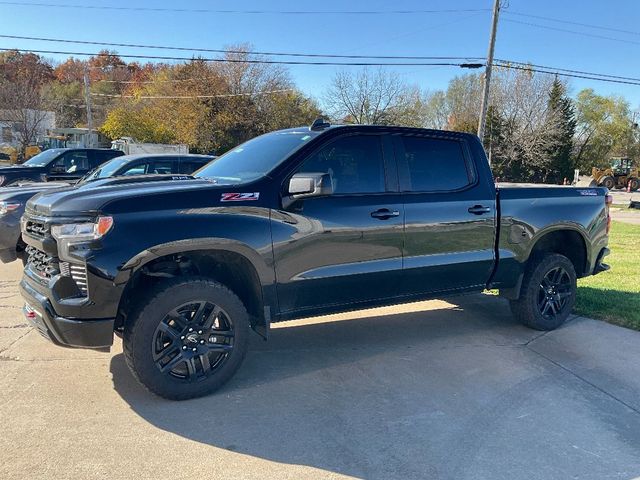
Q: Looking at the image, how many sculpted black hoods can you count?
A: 1